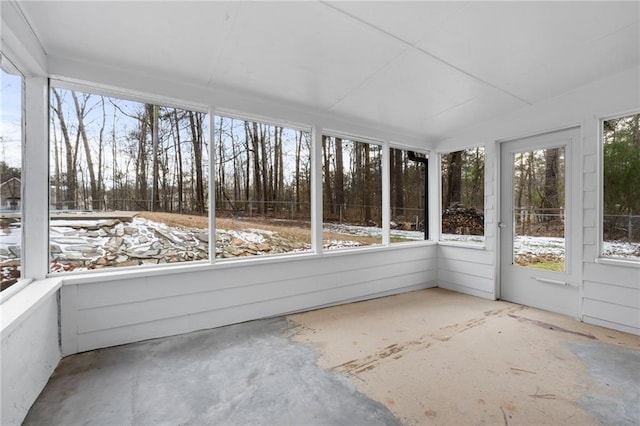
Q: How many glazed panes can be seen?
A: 8